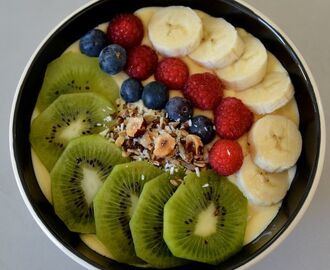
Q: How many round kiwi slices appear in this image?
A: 6